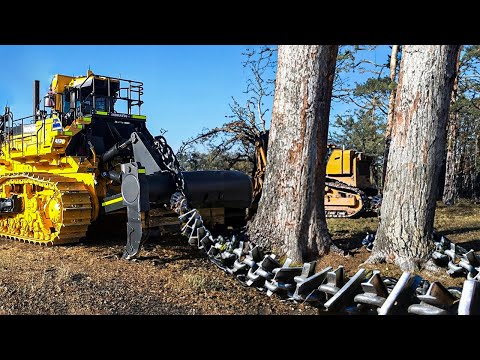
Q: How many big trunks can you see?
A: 2